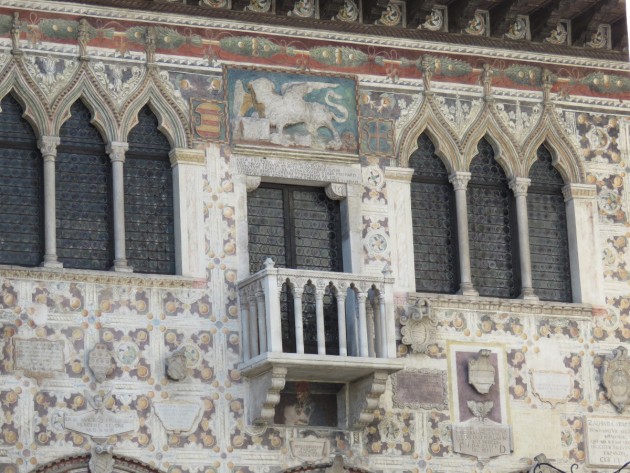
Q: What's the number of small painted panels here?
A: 2